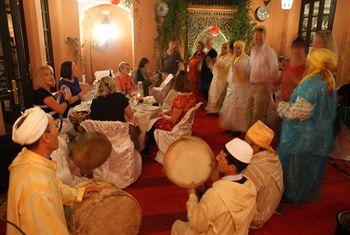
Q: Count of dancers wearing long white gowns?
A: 2